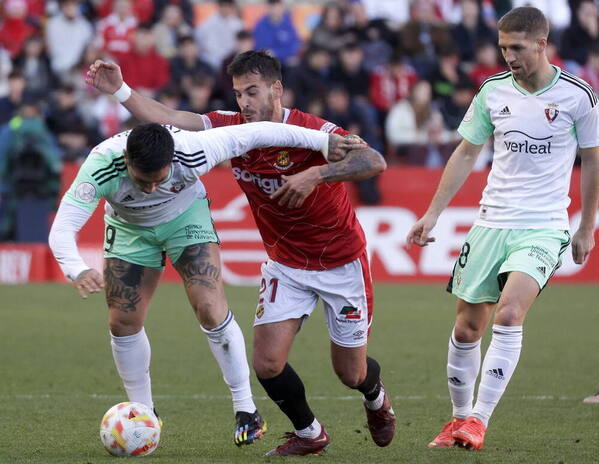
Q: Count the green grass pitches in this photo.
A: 1